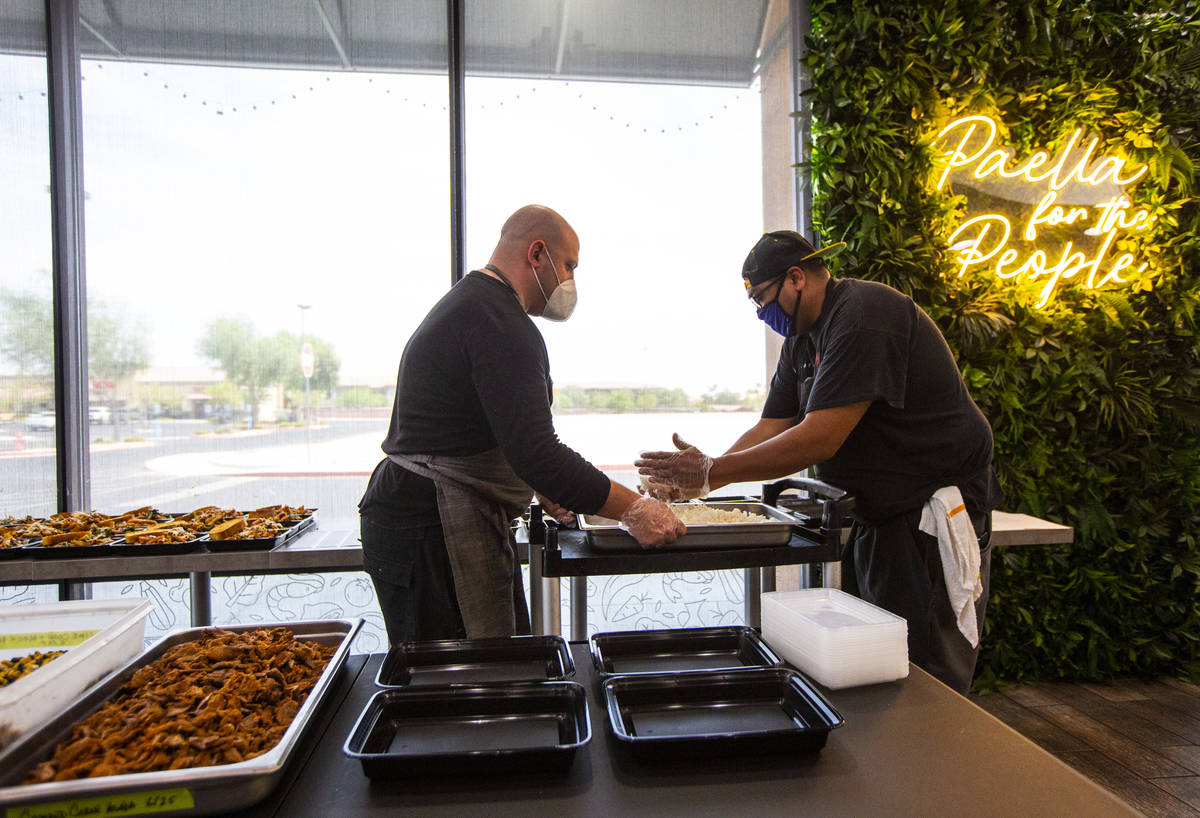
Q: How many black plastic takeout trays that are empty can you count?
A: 4